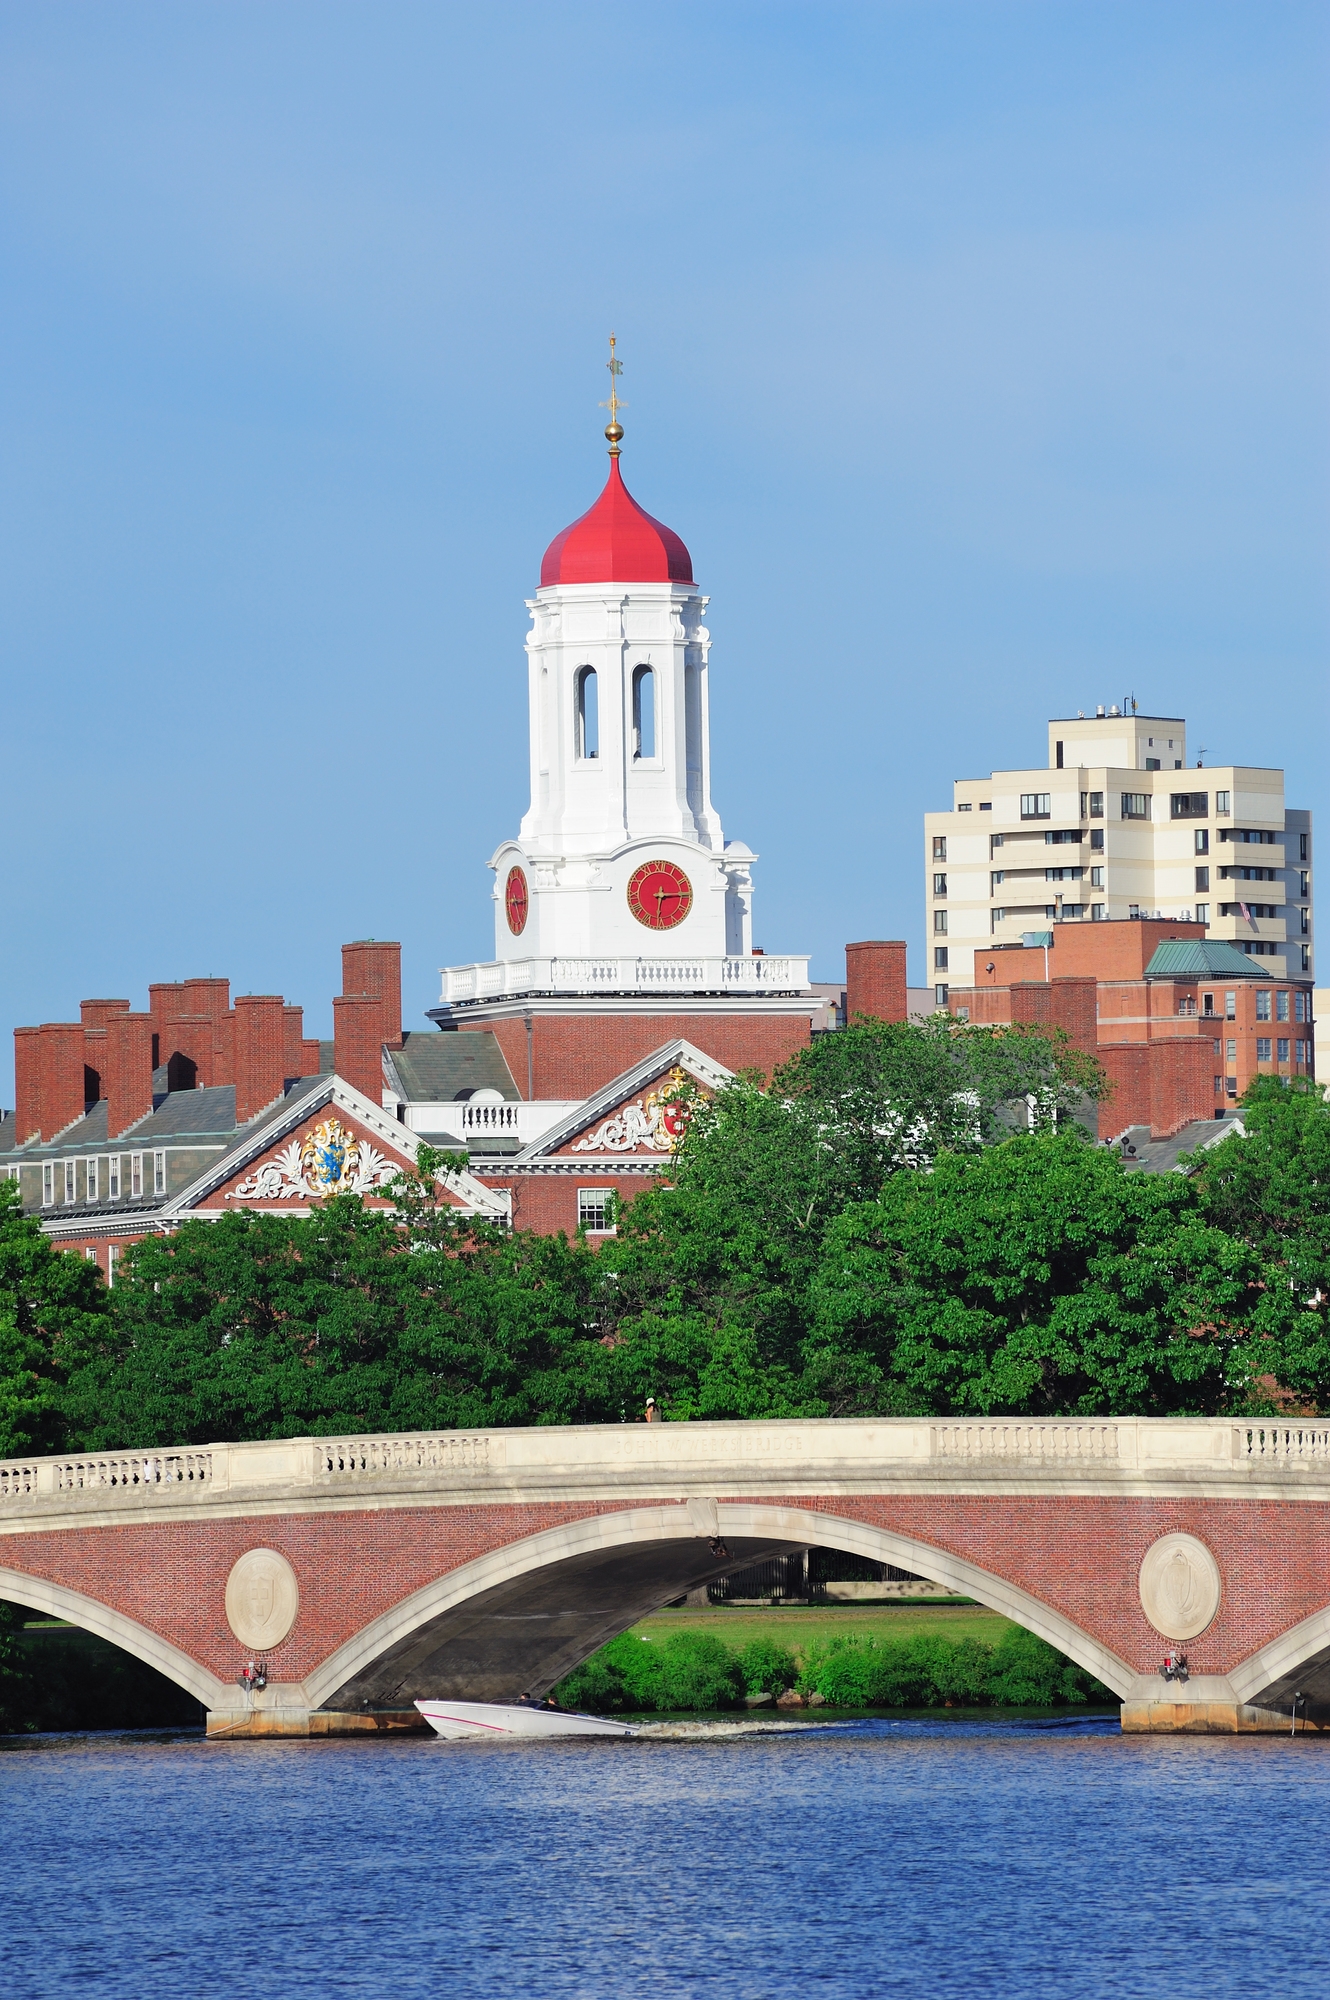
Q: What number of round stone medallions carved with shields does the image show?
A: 2